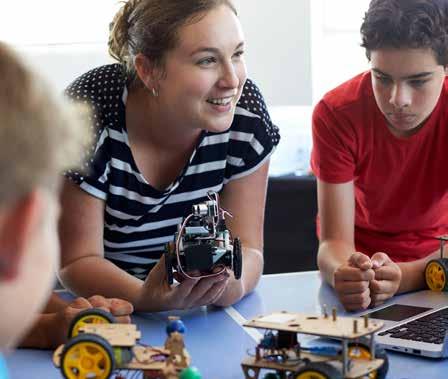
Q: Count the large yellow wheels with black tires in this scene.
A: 5